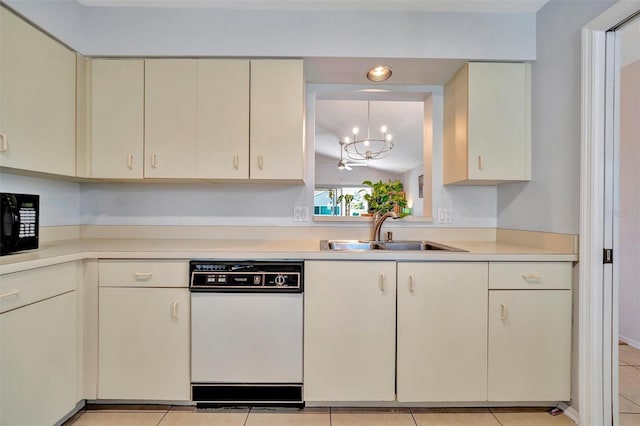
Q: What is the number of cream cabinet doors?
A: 11